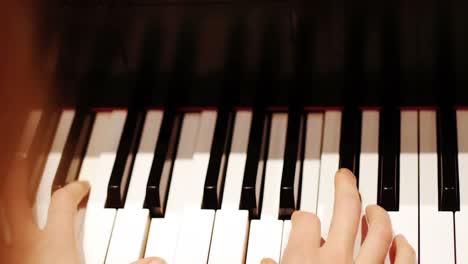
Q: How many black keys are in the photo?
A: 10